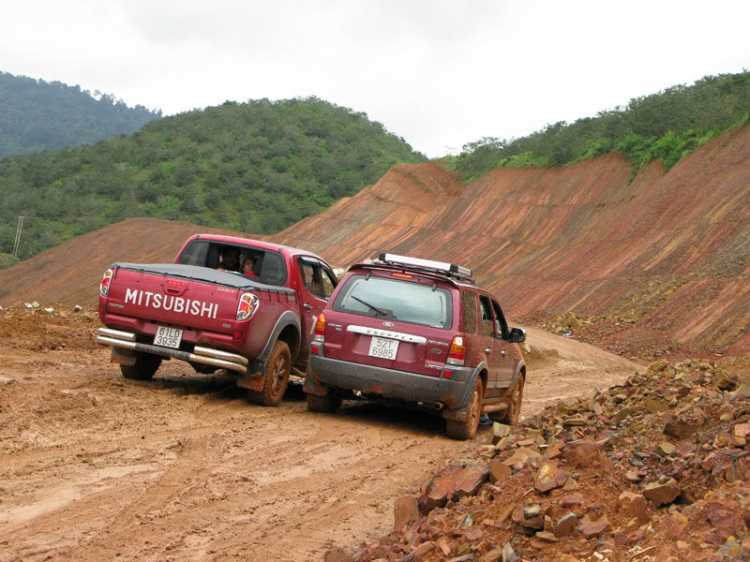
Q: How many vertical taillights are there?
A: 4